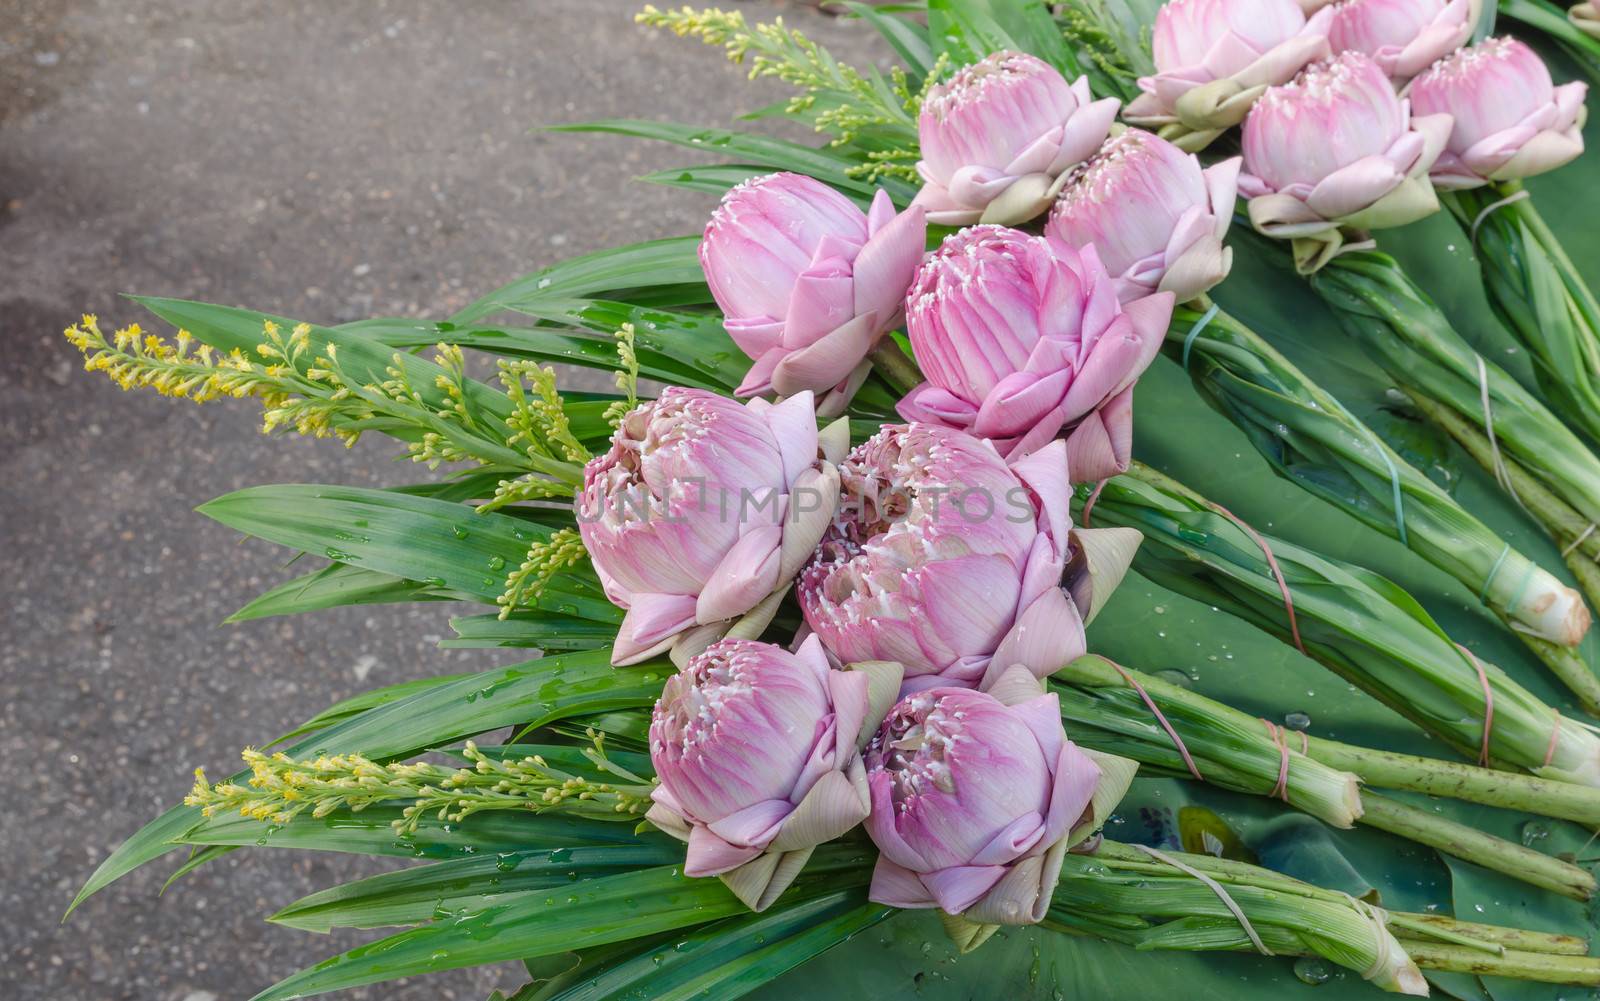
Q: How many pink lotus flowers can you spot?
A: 12